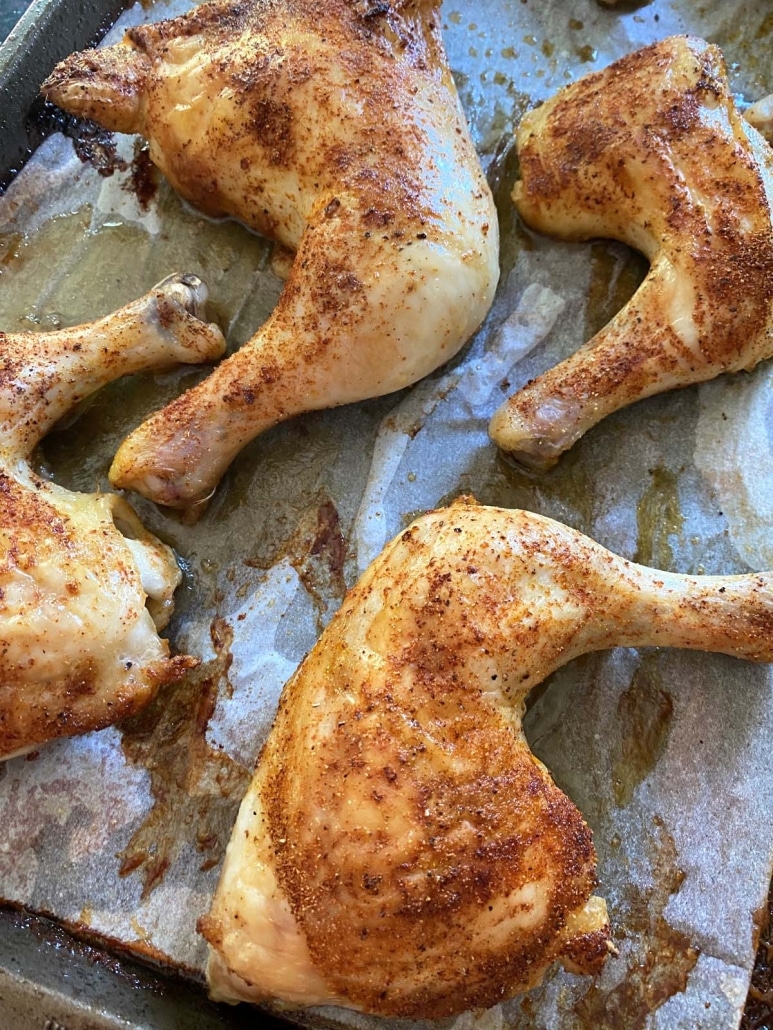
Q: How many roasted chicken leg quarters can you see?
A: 4